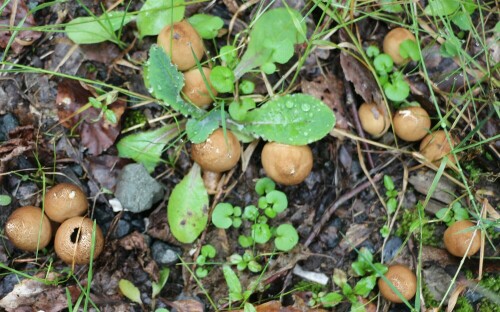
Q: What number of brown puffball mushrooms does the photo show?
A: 13